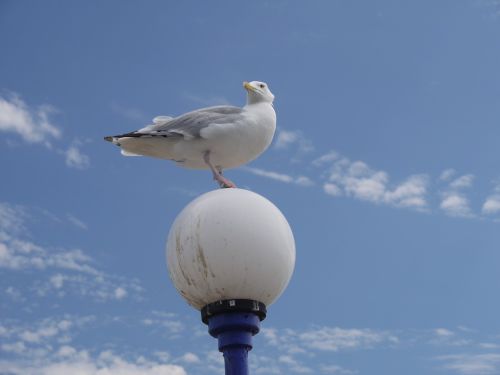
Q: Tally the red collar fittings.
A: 0